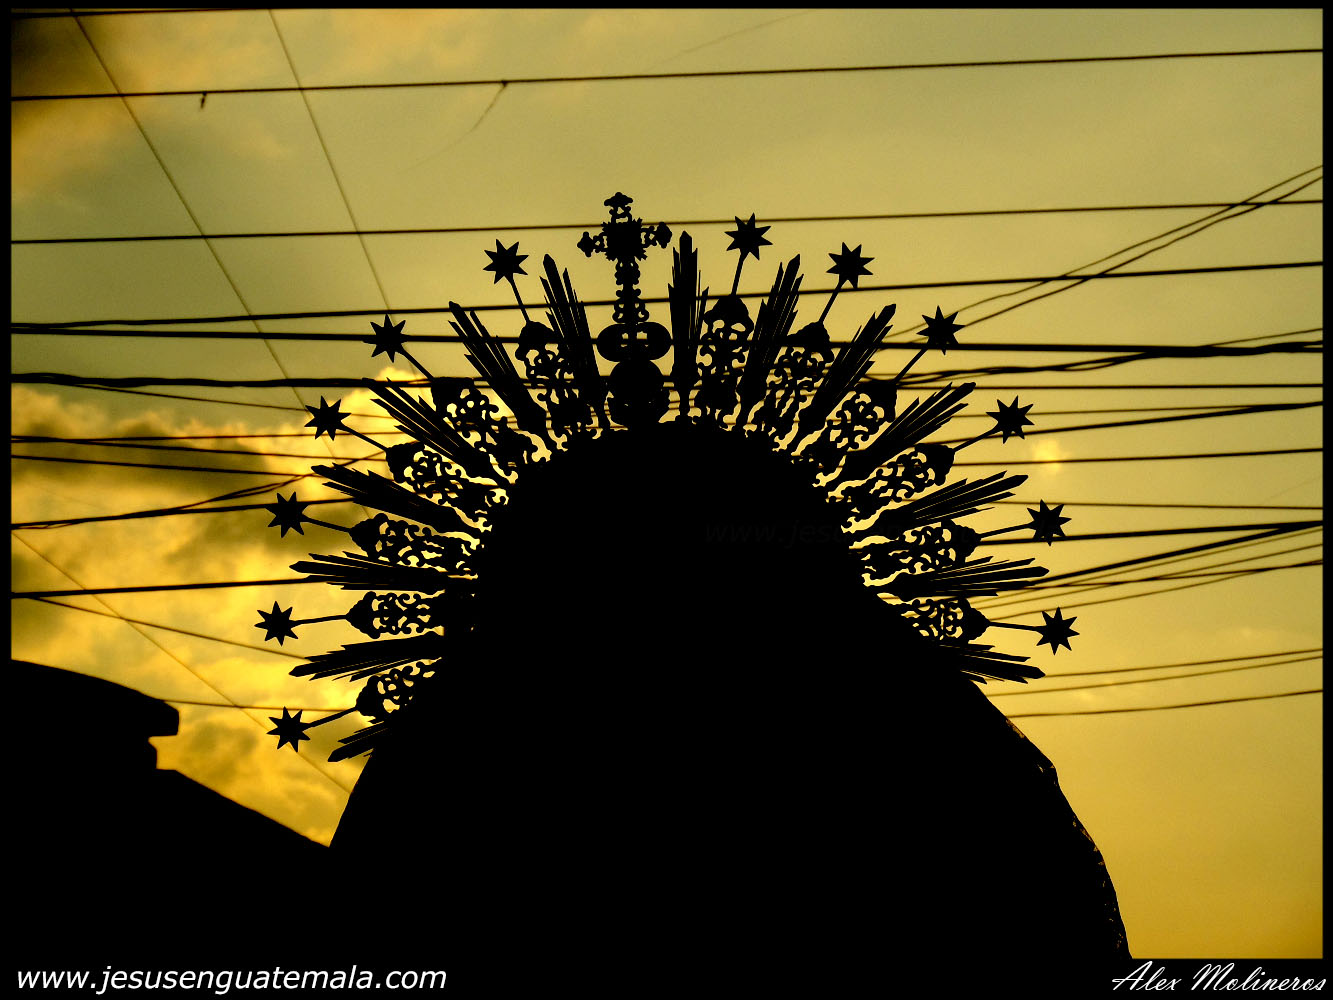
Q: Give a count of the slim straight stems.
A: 12